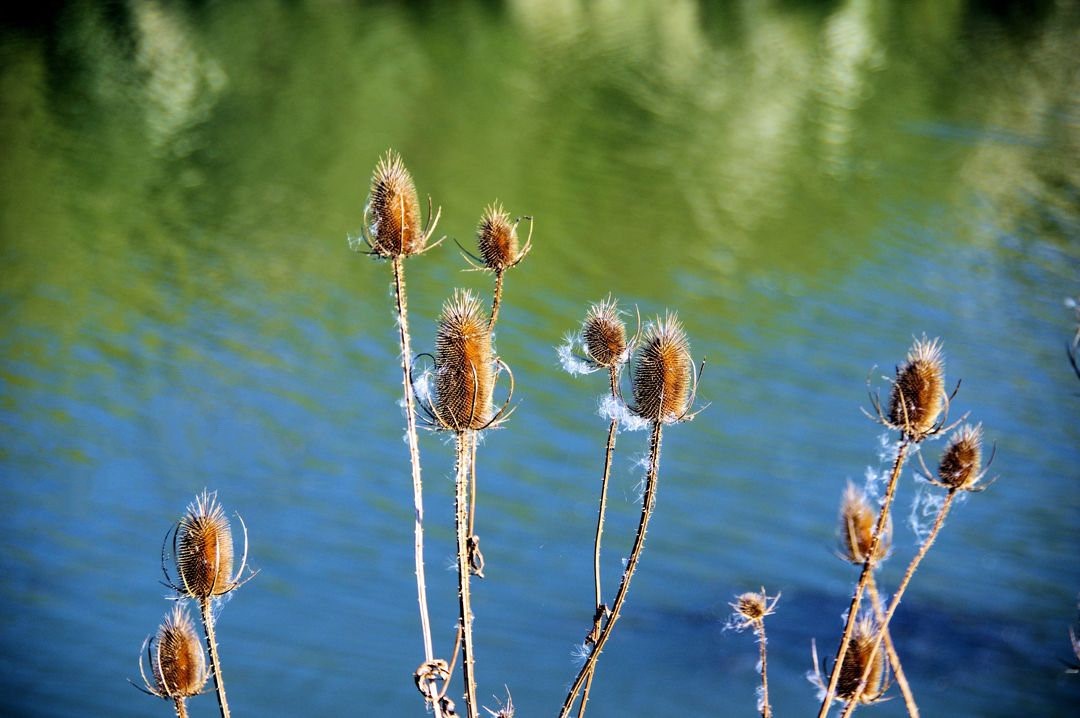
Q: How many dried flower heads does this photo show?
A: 12